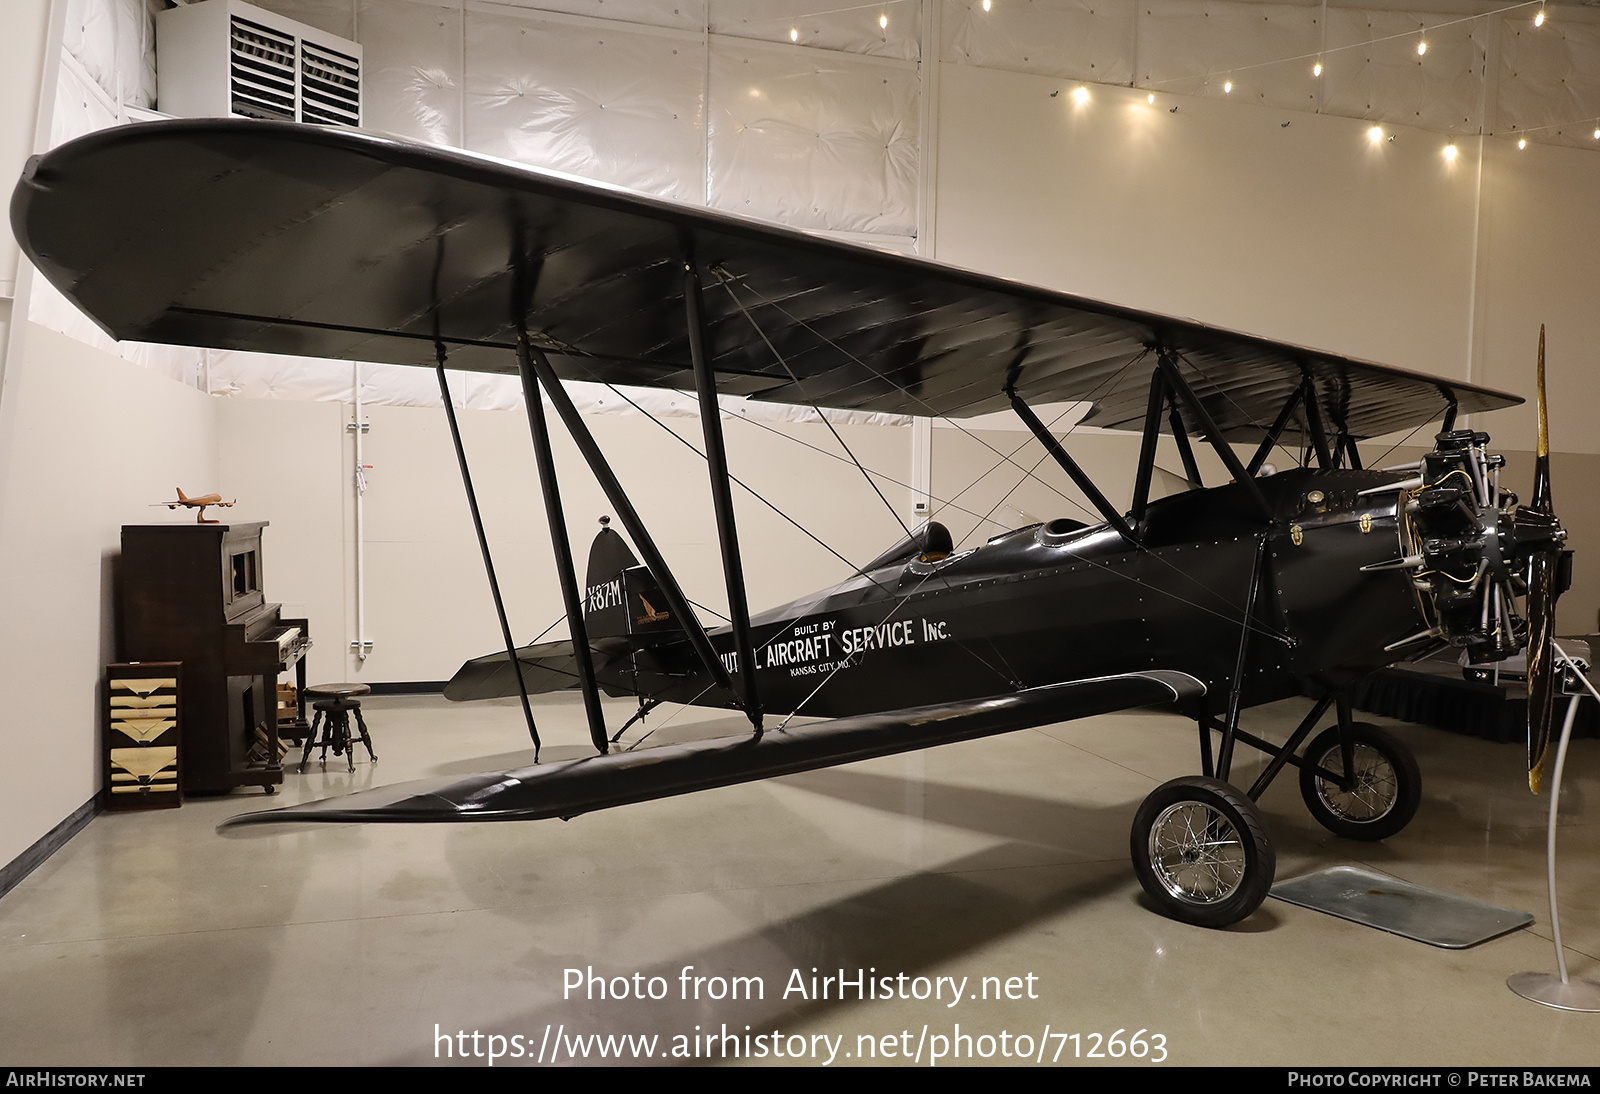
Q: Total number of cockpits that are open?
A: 2